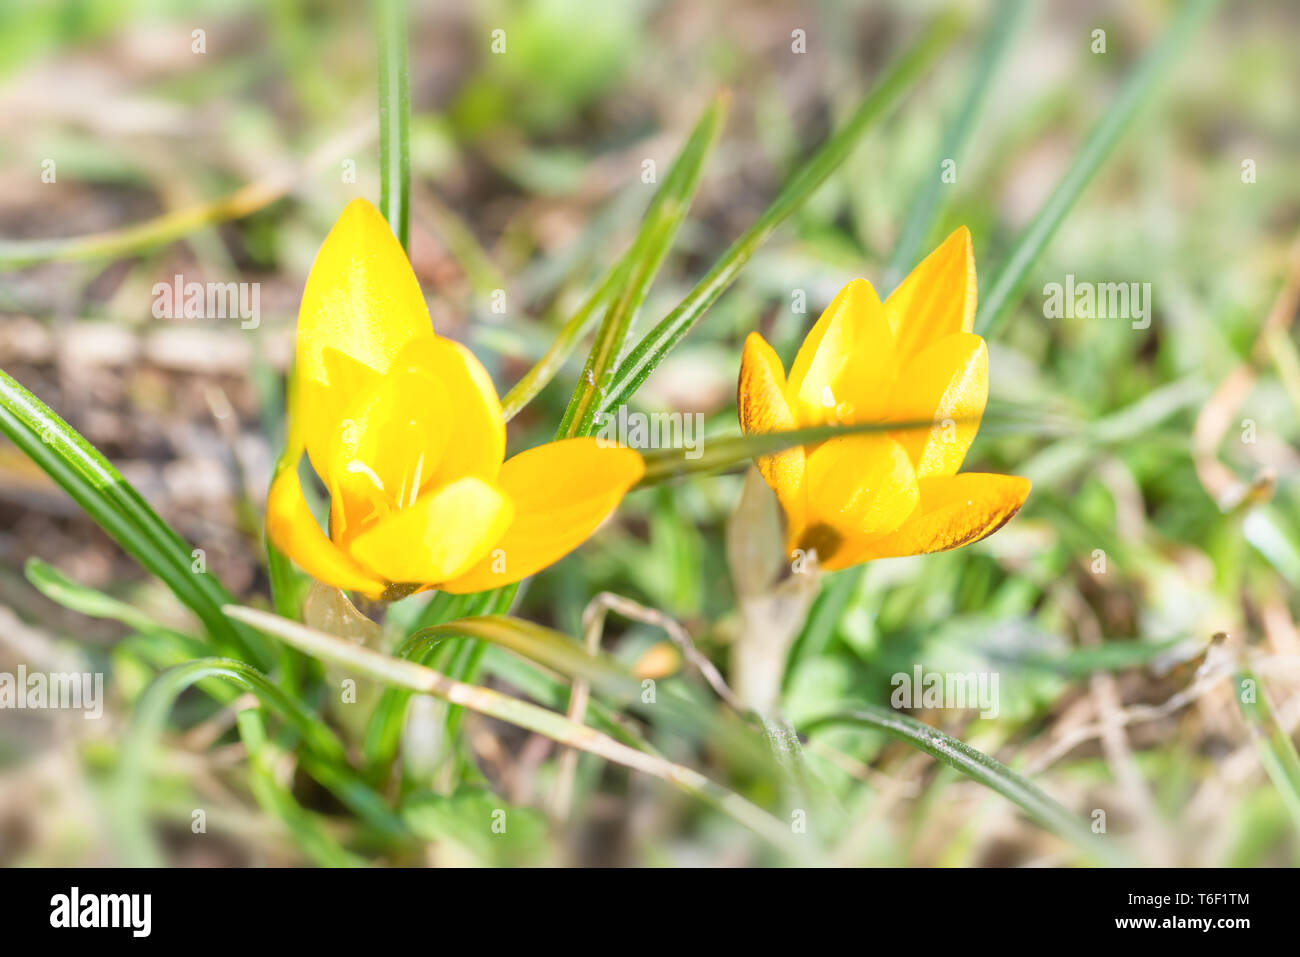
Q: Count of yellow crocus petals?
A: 12